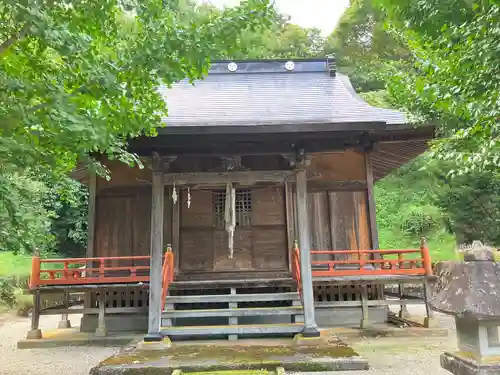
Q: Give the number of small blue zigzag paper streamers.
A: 0